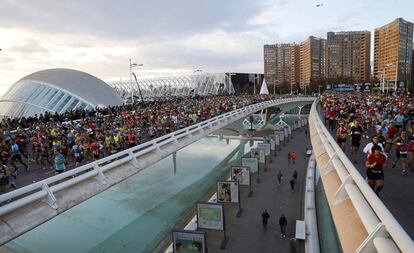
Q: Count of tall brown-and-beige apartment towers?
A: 4